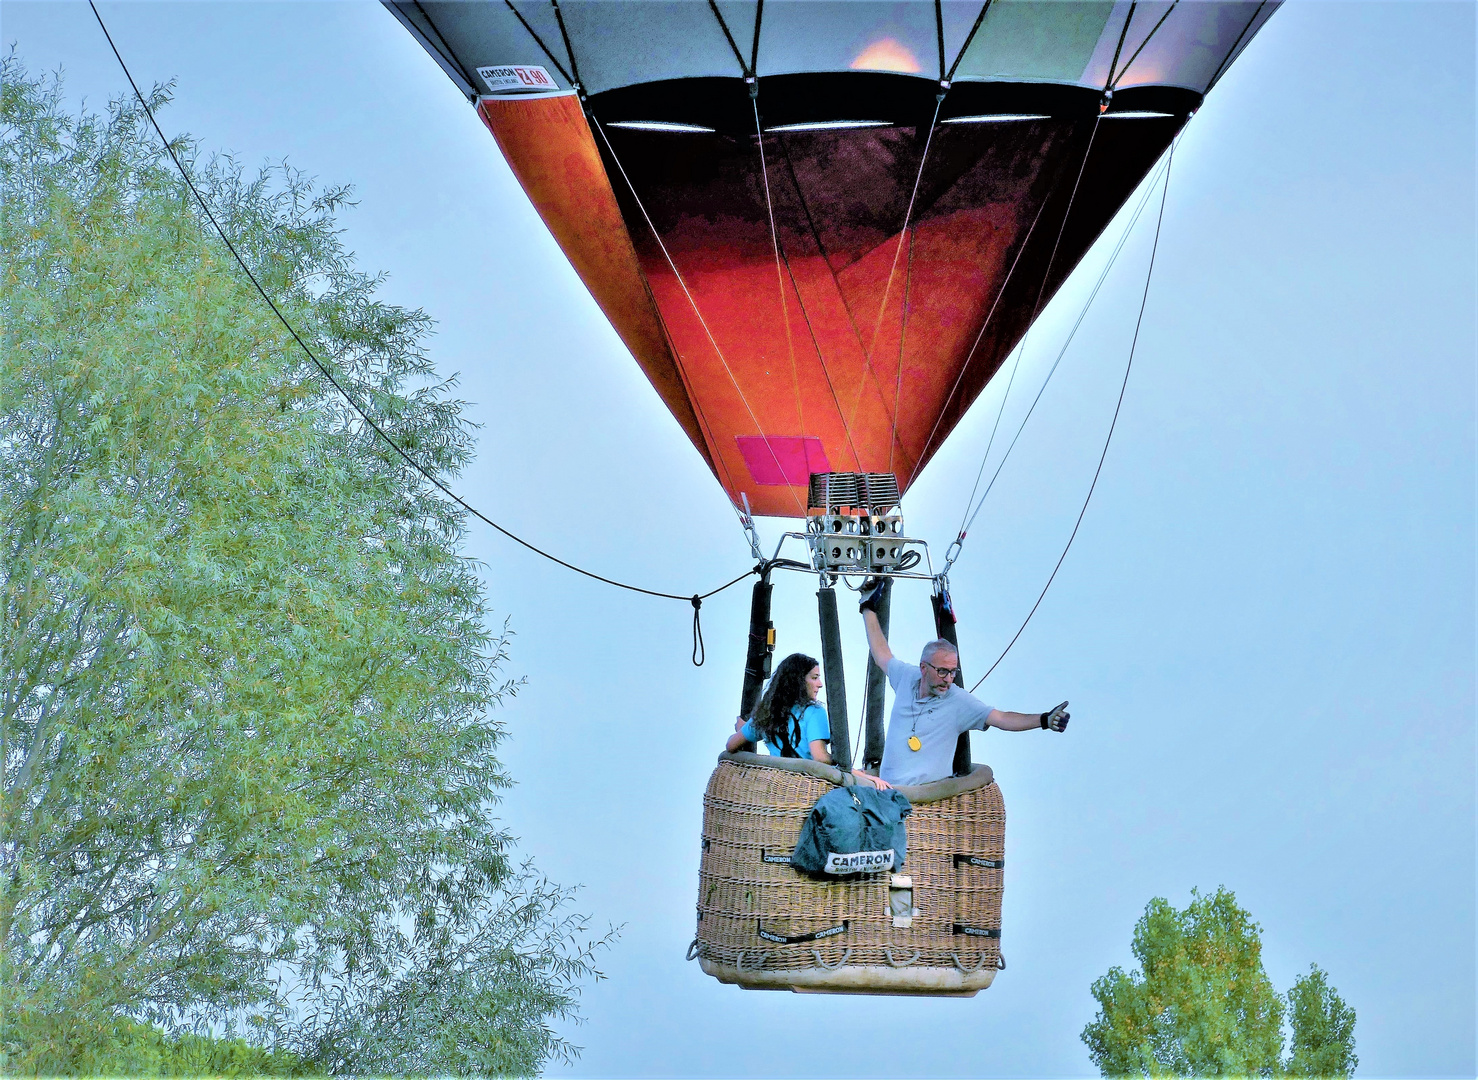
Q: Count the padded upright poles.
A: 4